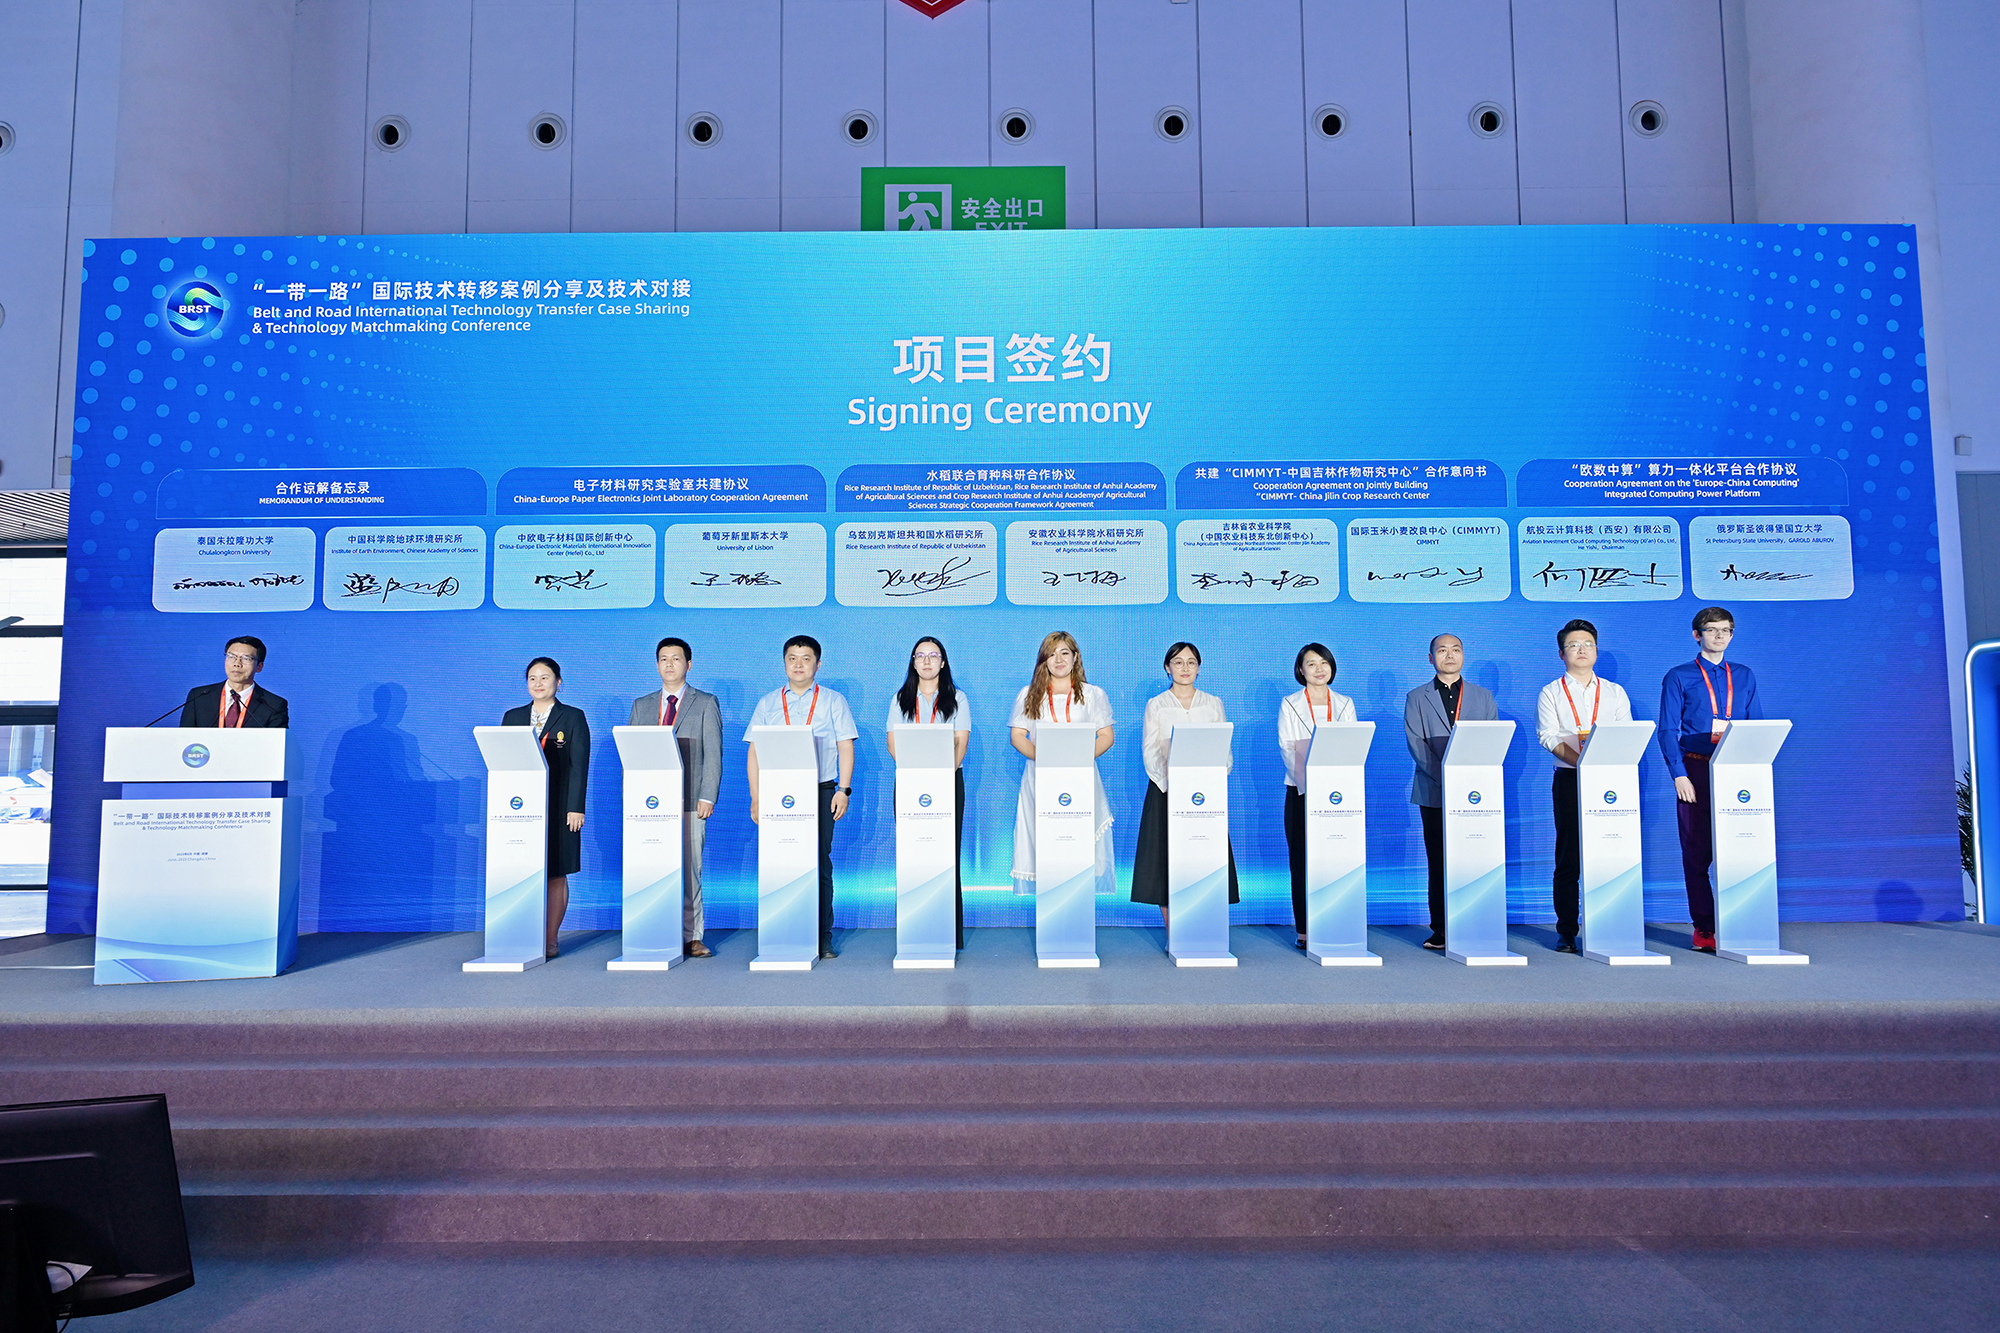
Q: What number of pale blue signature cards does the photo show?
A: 10